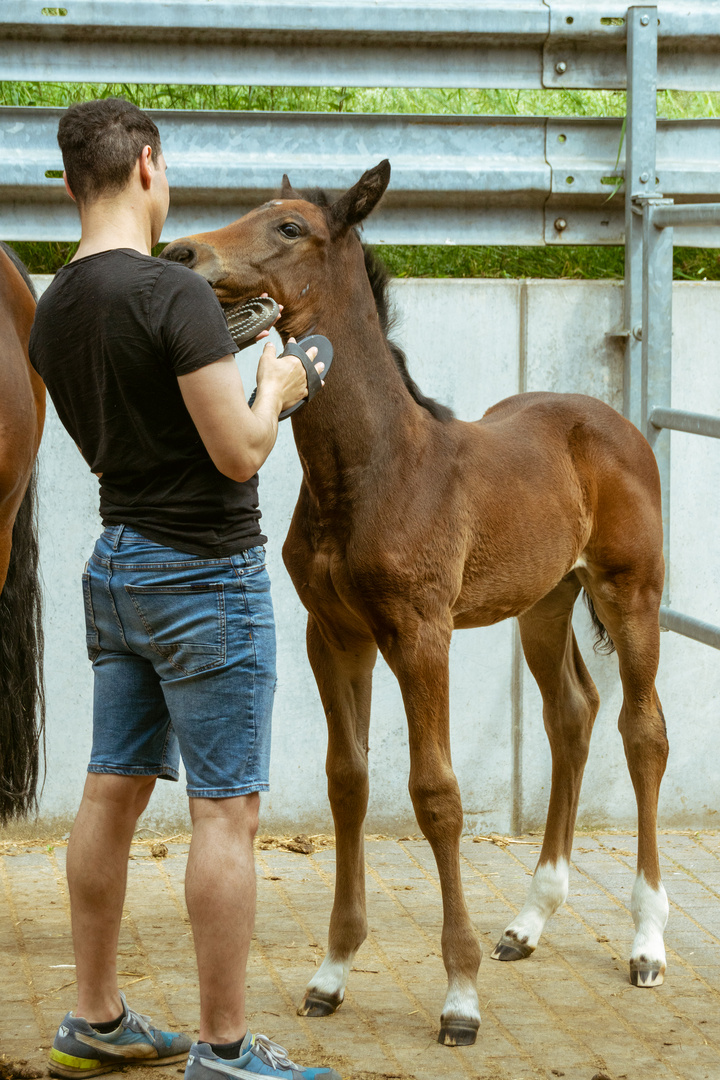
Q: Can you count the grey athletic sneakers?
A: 2